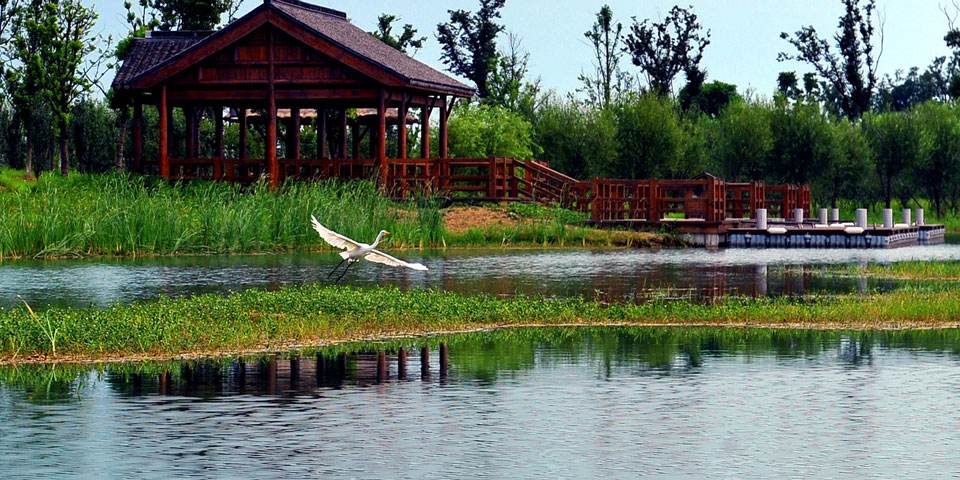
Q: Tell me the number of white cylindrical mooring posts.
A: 8